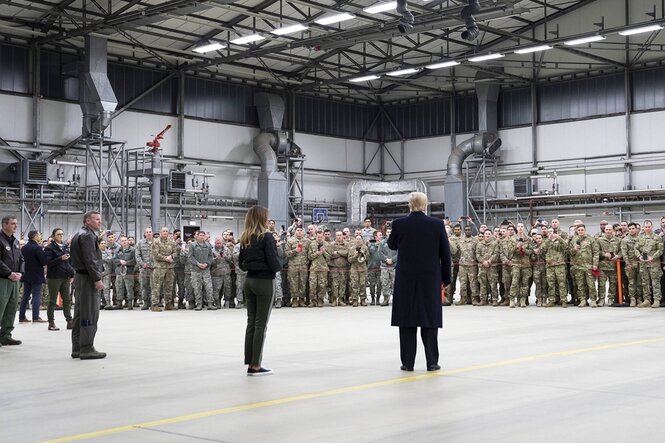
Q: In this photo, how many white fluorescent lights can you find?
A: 12